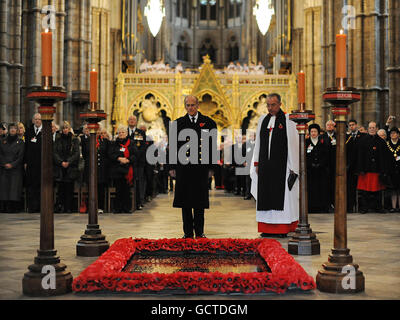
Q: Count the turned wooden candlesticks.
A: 4